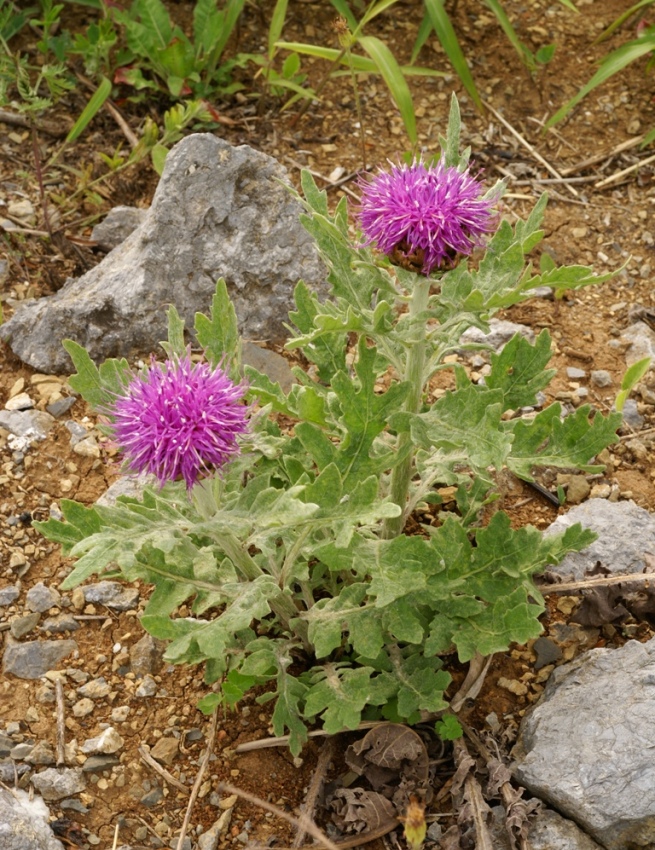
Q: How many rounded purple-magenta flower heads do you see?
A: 2